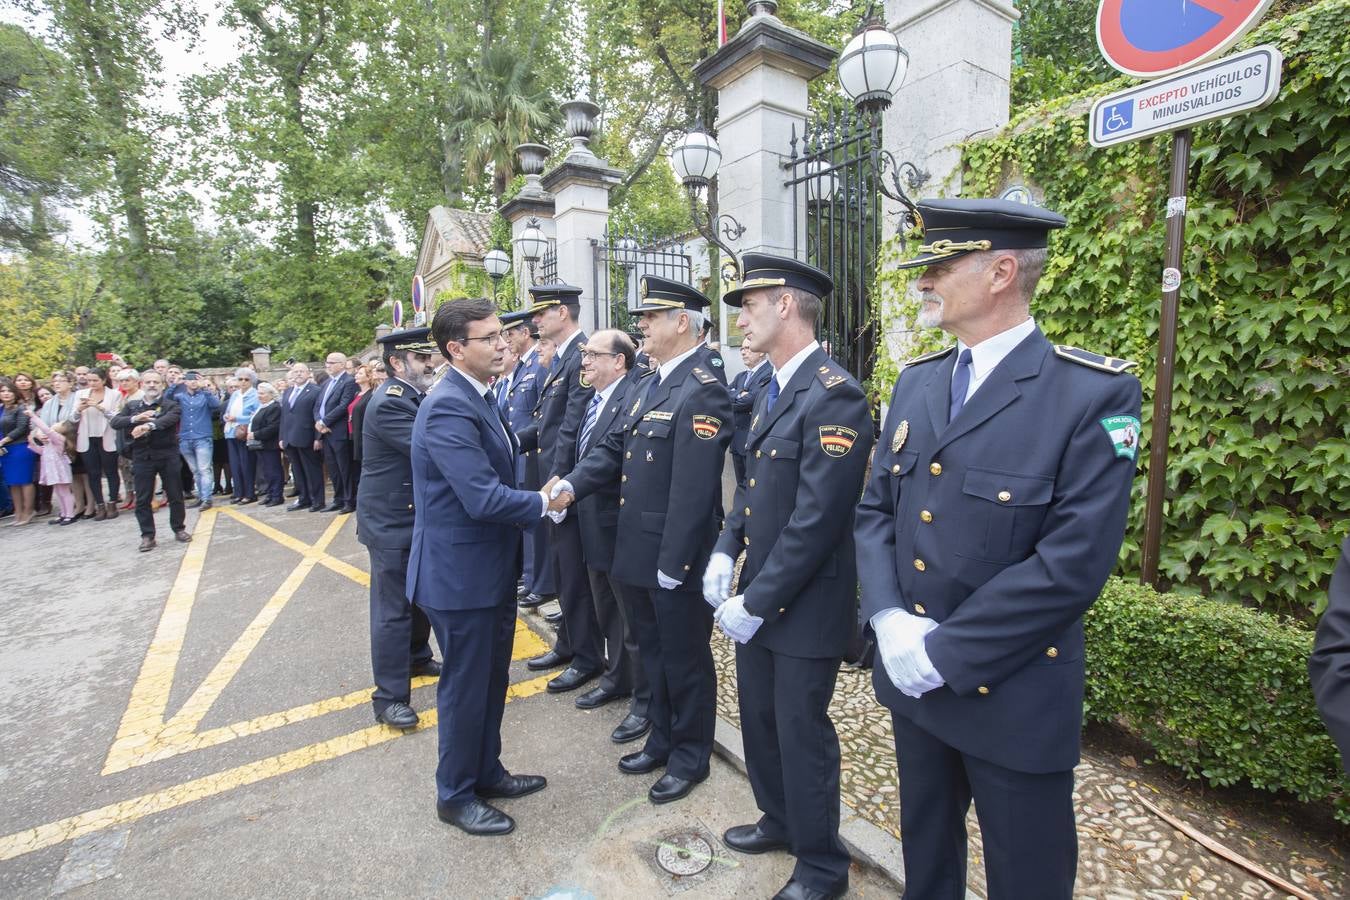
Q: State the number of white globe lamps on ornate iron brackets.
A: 6